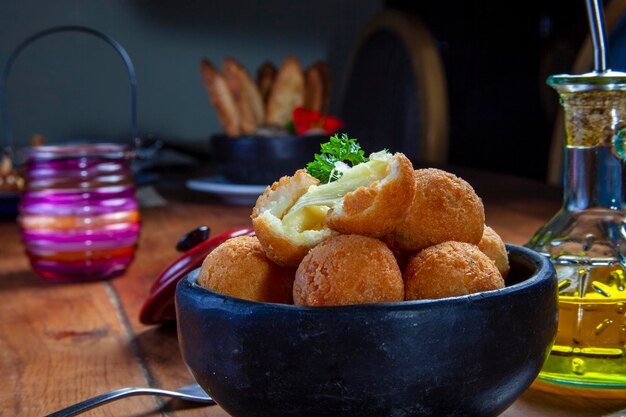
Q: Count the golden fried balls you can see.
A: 6